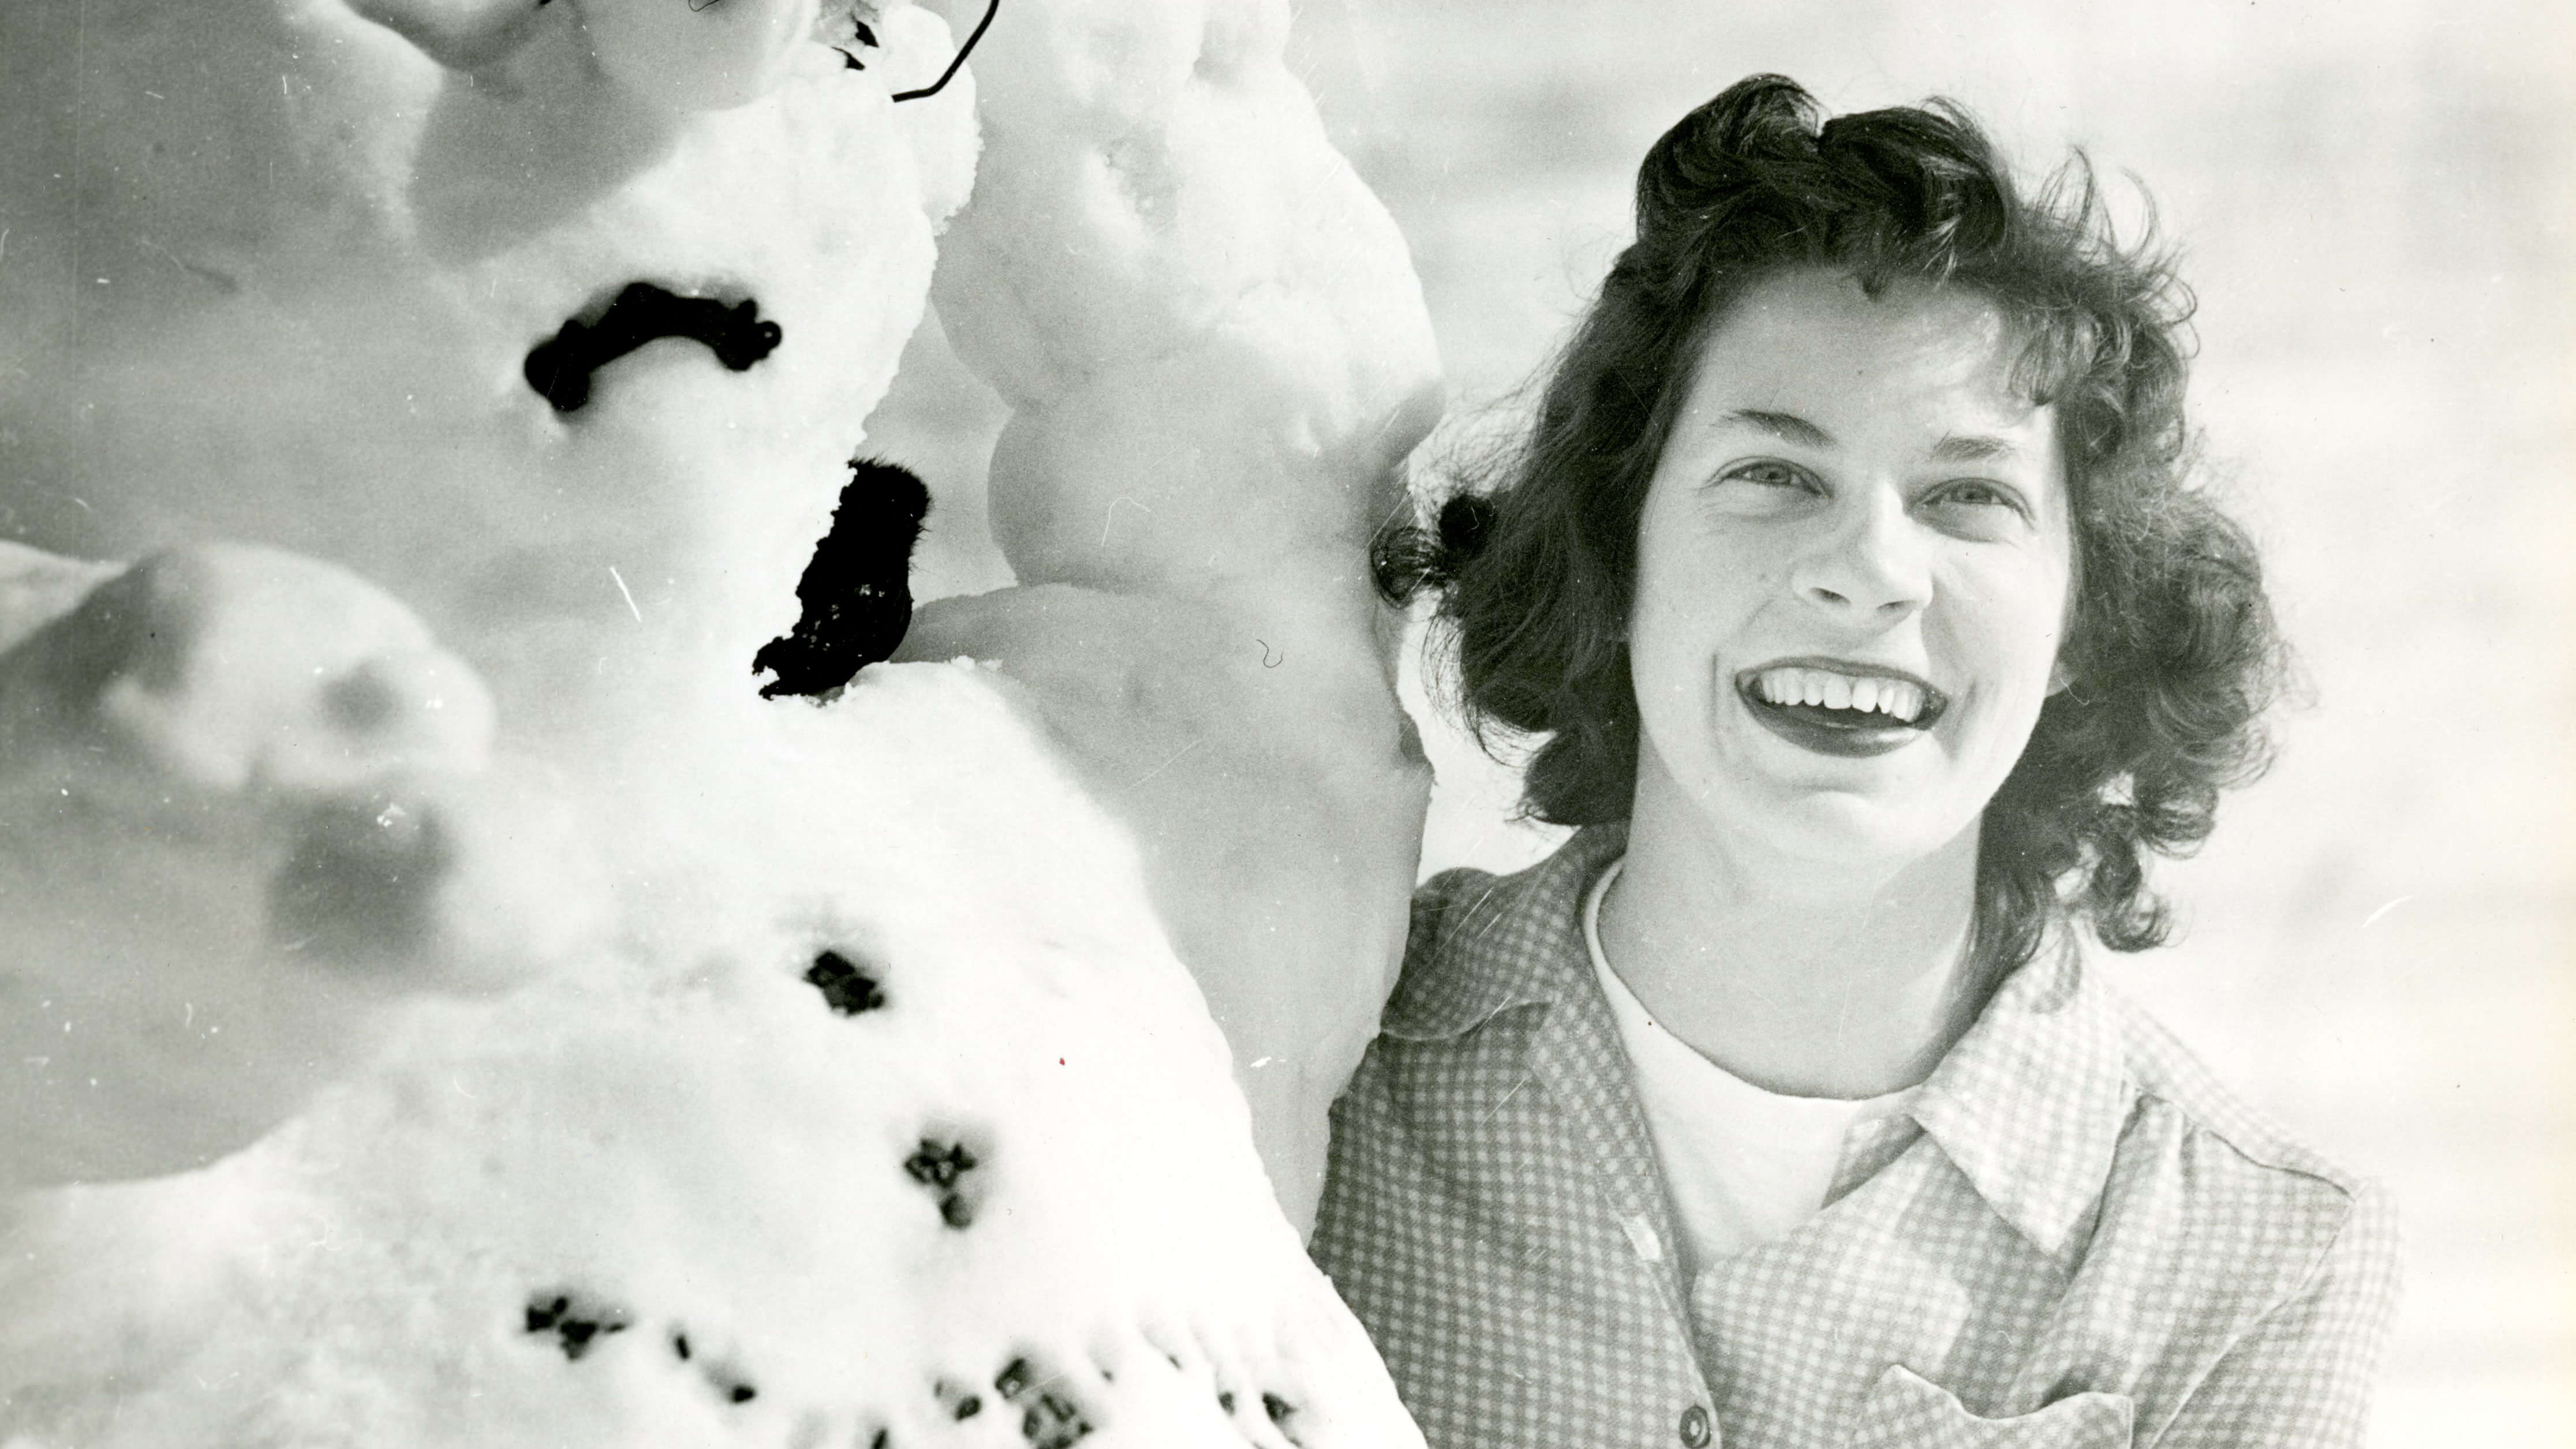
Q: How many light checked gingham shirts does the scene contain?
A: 1